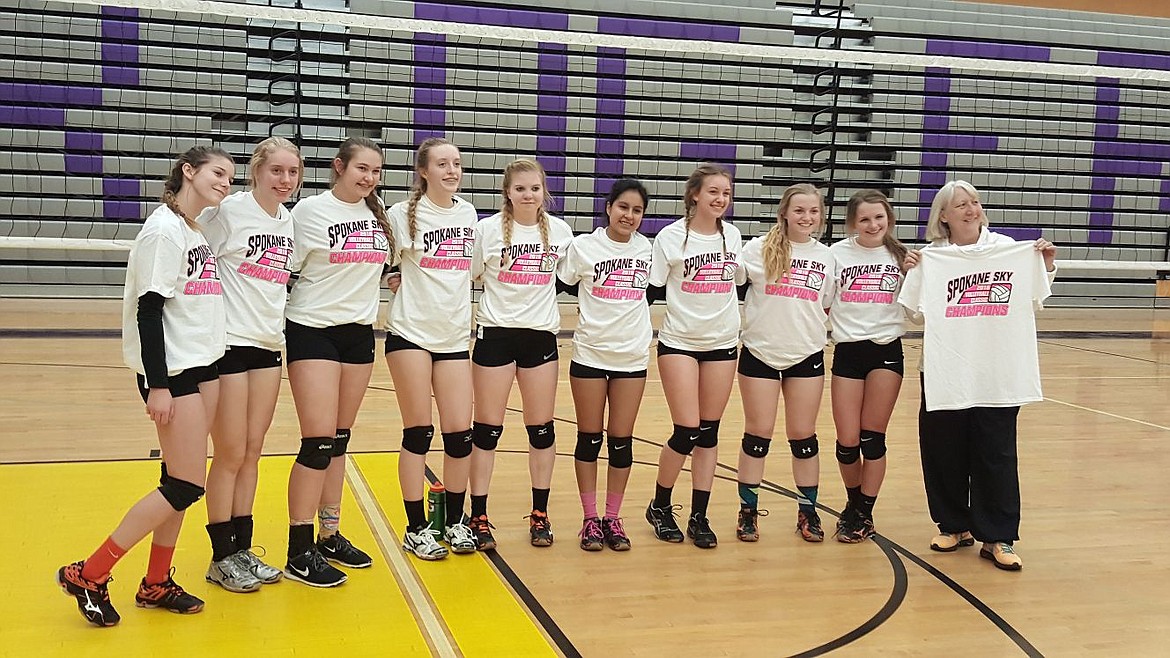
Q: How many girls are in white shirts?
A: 9